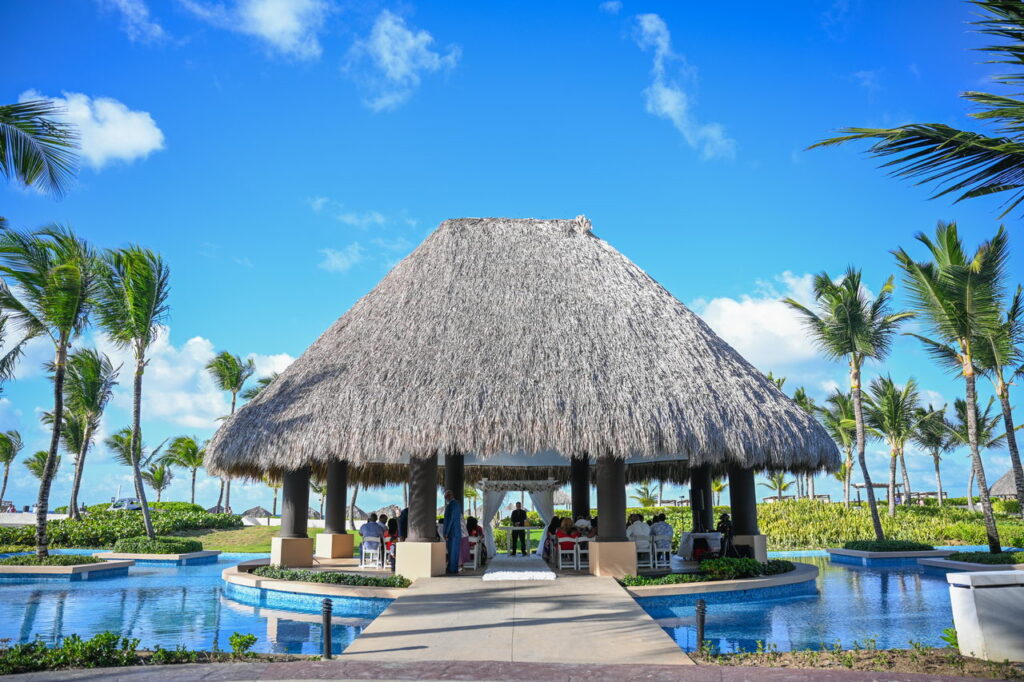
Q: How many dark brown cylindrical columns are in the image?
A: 8